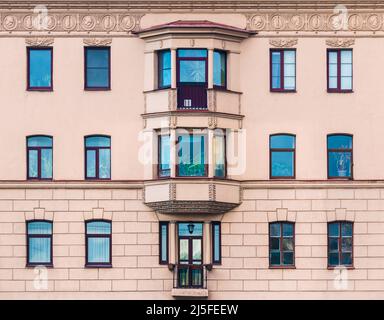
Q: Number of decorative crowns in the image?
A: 4